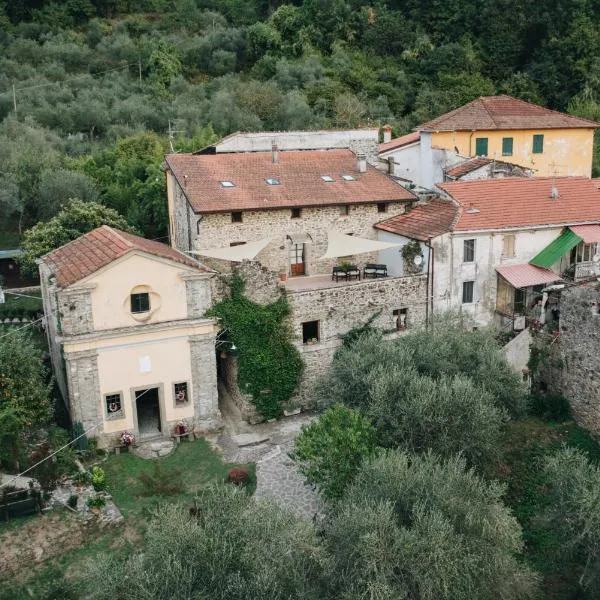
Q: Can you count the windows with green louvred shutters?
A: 3